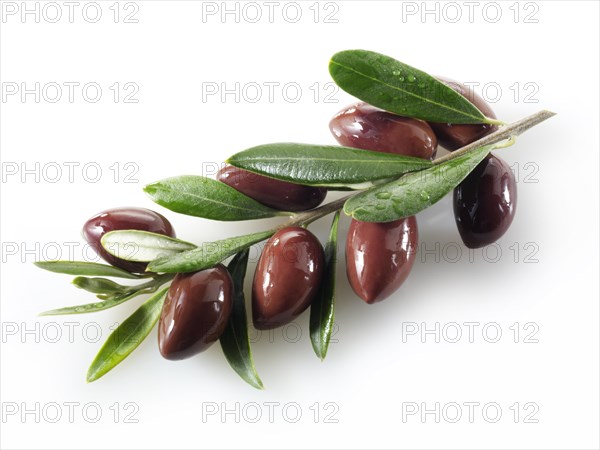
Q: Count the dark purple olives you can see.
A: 8